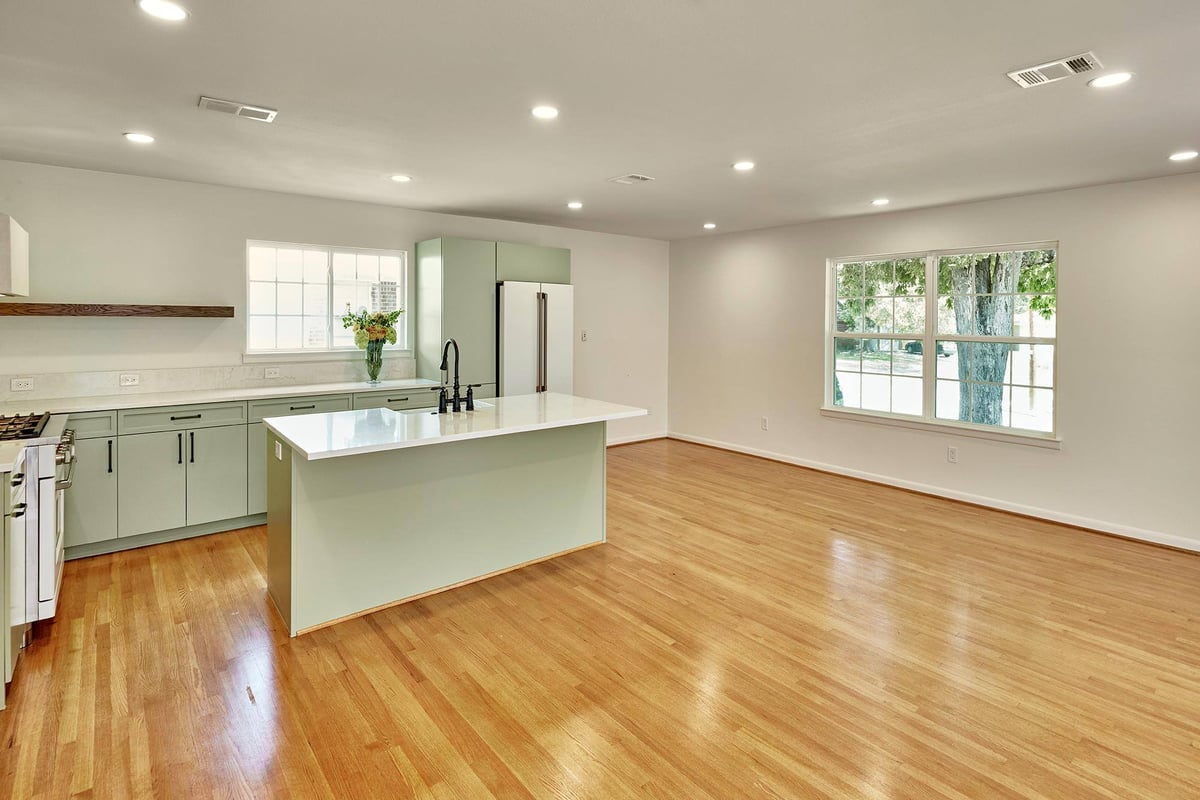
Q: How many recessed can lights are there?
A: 10